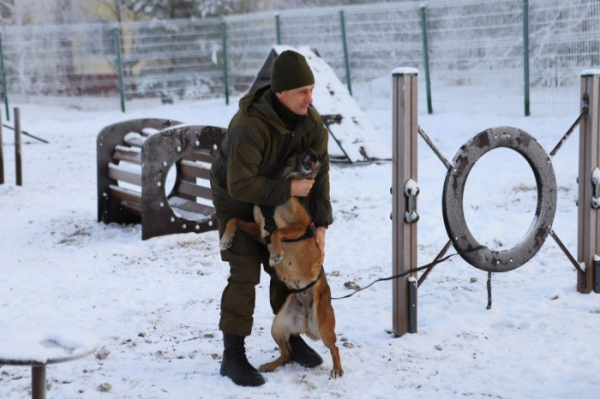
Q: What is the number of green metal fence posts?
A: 7